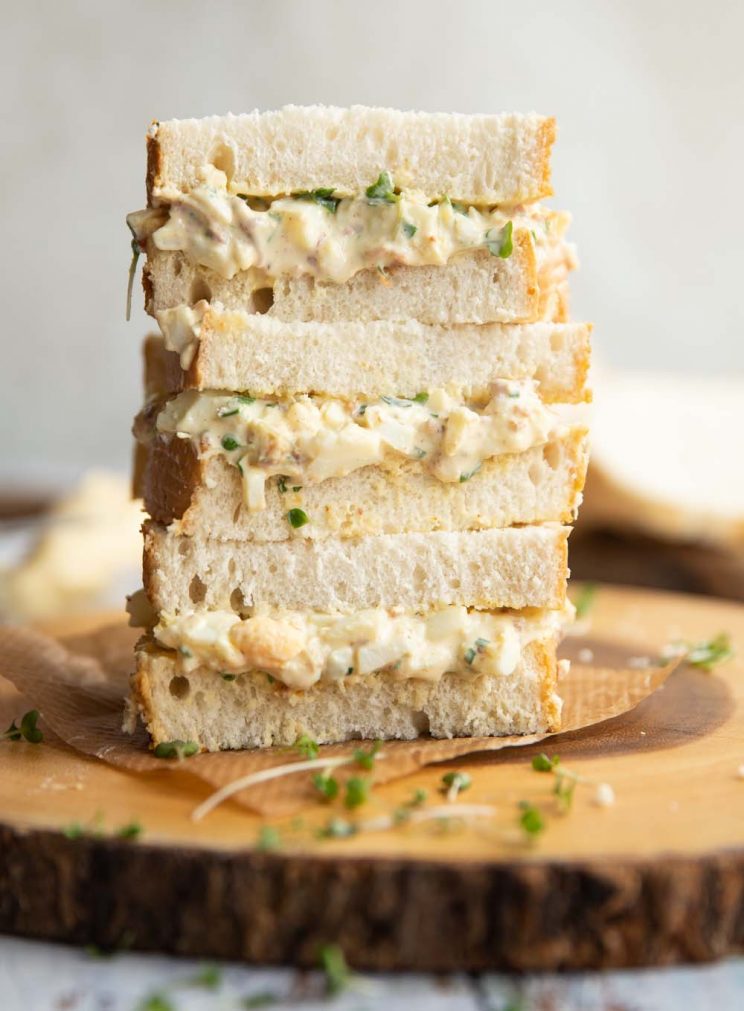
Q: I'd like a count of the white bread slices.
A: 6